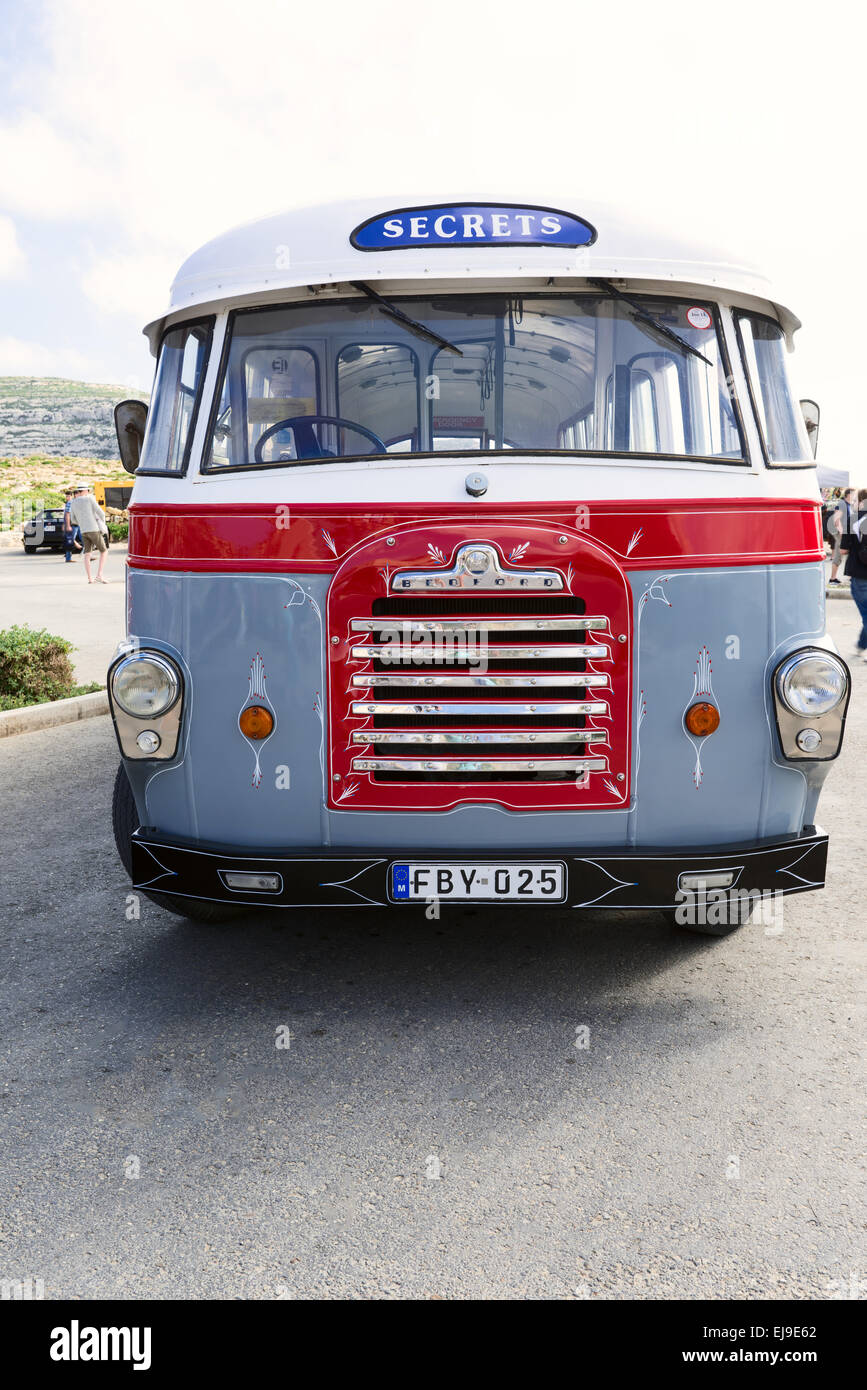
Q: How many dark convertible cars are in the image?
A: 1